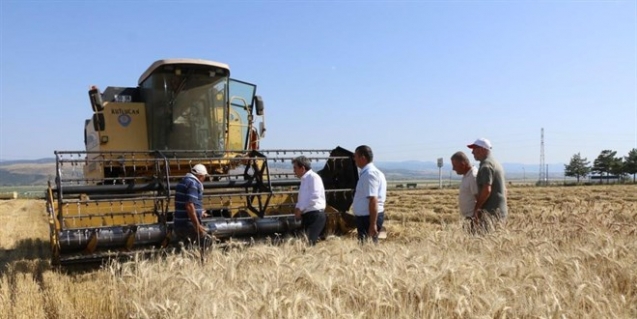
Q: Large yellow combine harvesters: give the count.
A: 1